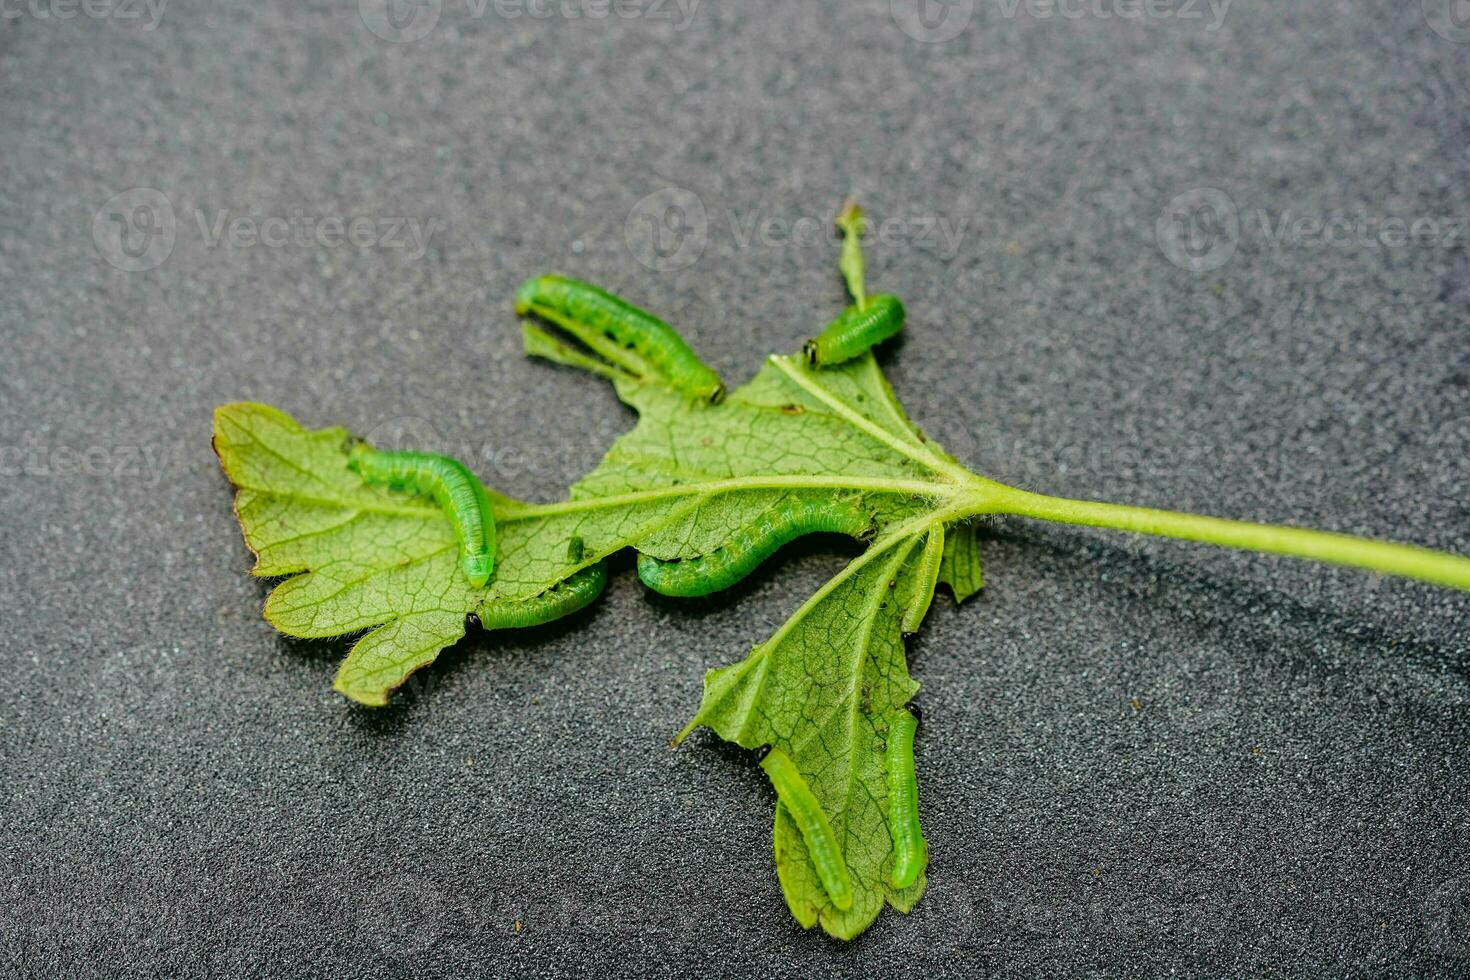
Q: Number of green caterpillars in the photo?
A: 8